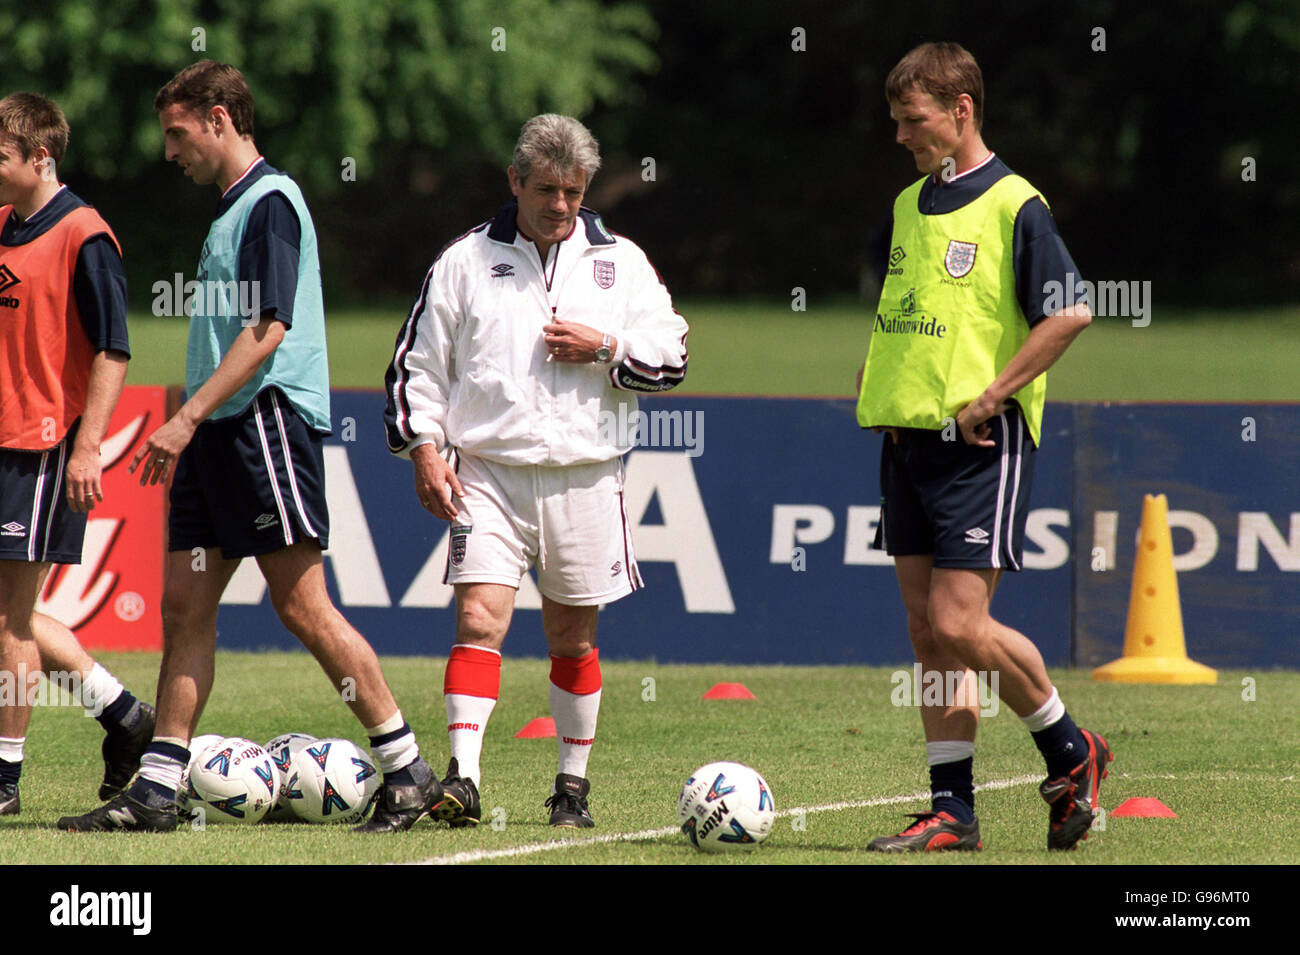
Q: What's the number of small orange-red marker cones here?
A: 3